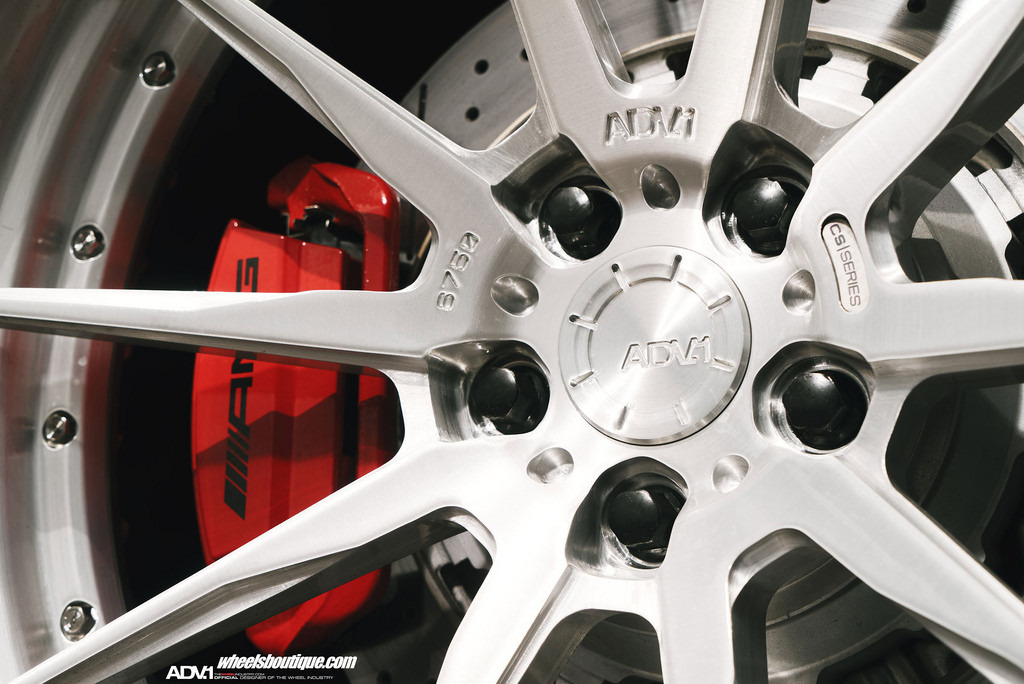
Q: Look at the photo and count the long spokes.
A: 10